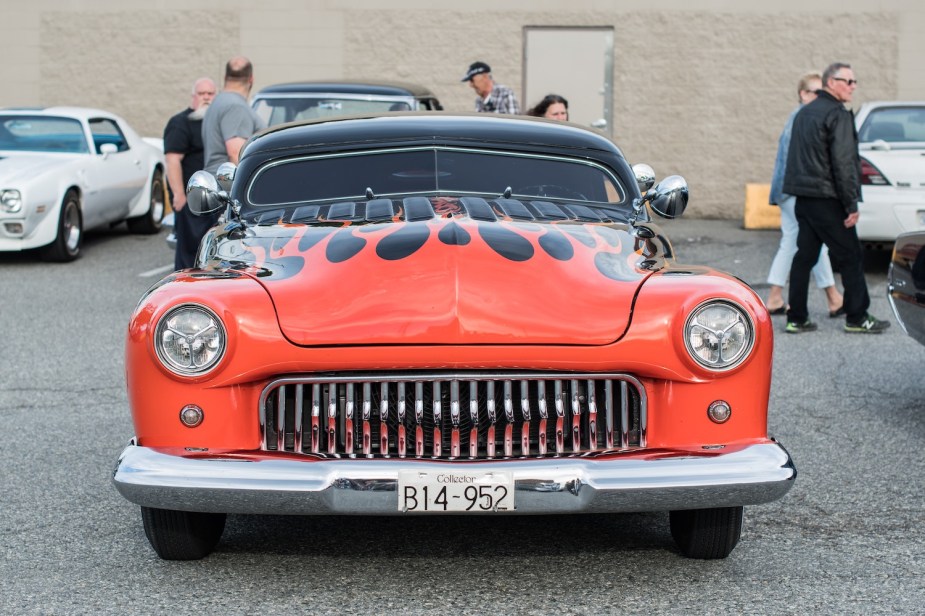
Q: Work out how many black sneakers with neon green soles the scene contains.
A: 2